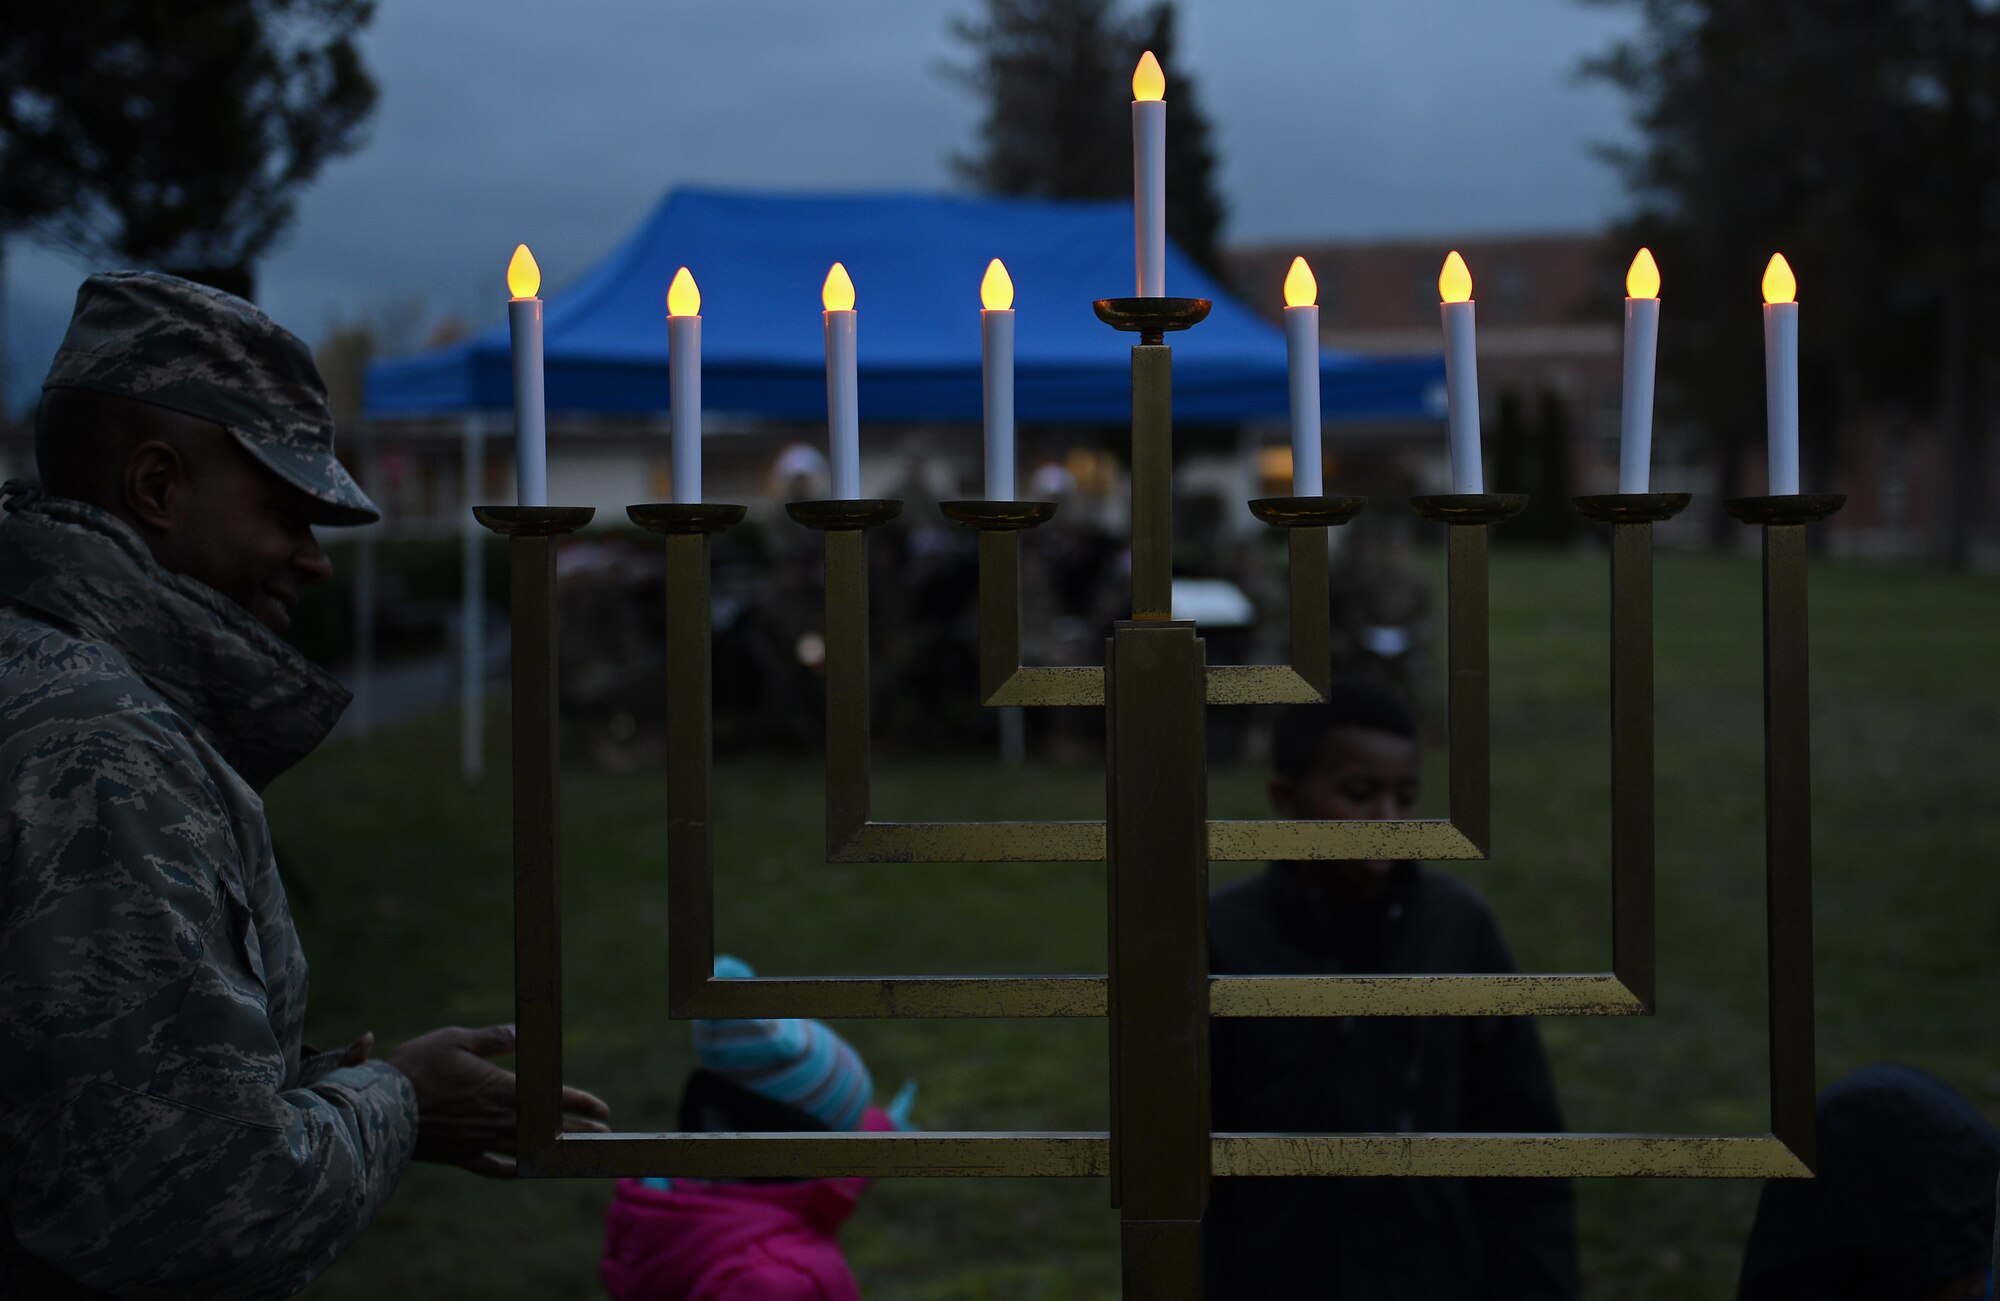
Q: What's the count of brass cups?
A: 9